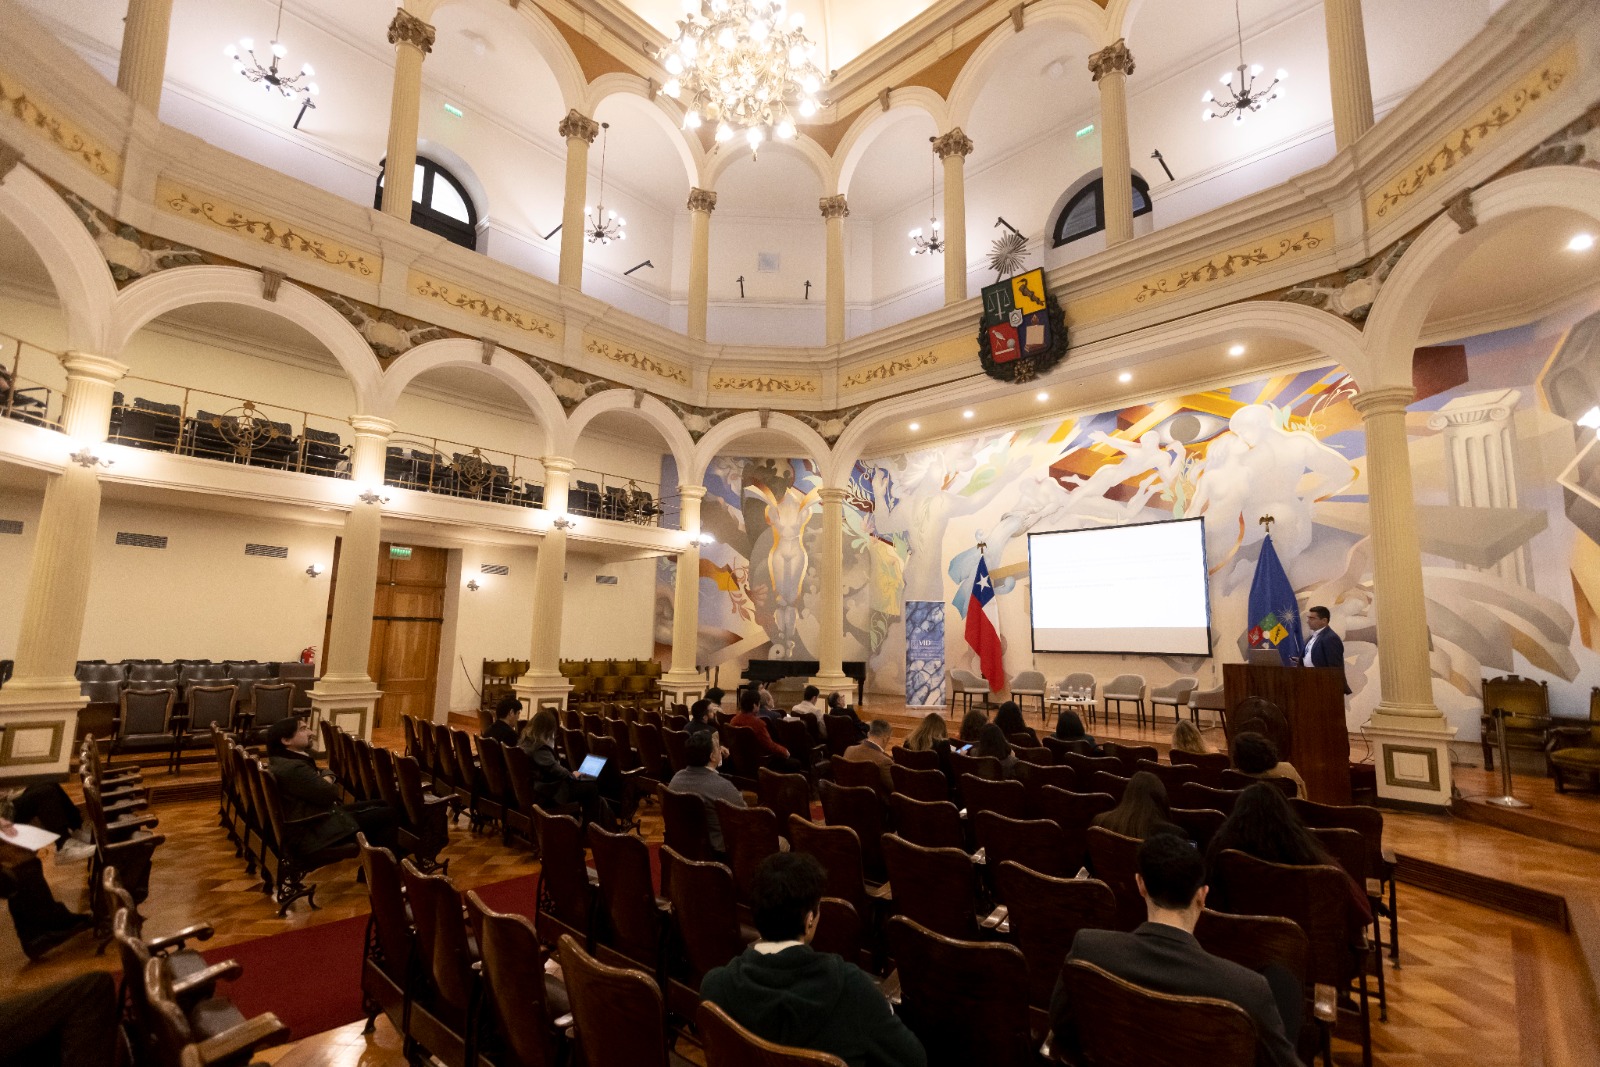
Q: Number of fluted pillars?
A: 14